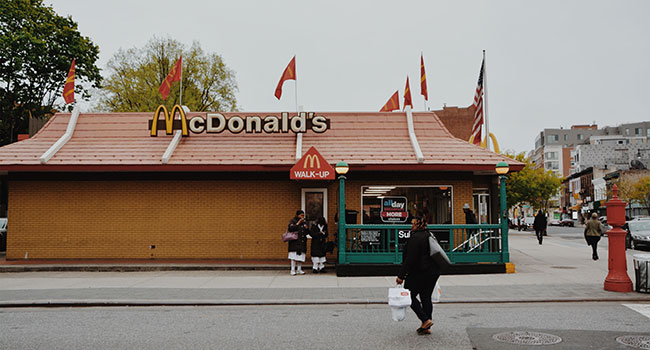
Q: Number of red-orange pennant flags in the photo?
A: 6